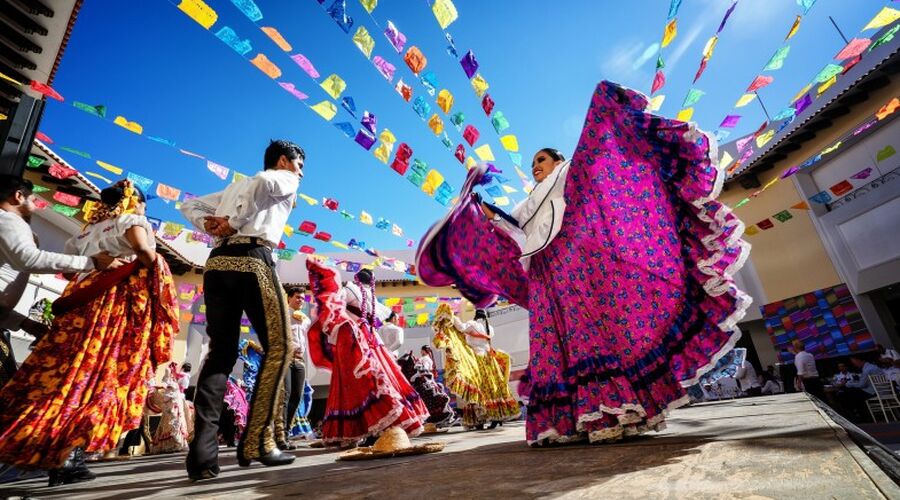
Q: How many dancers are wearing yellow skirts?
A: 1